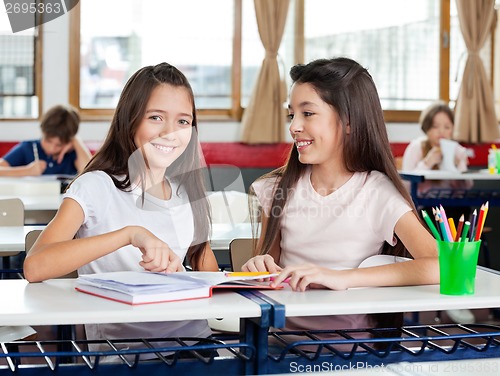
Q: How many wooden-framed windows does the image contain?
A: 3